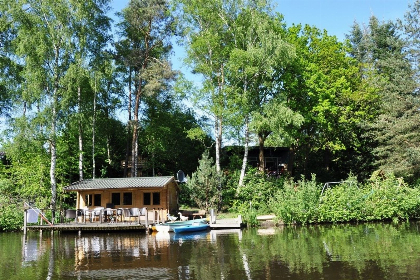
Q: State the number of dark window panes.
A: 6